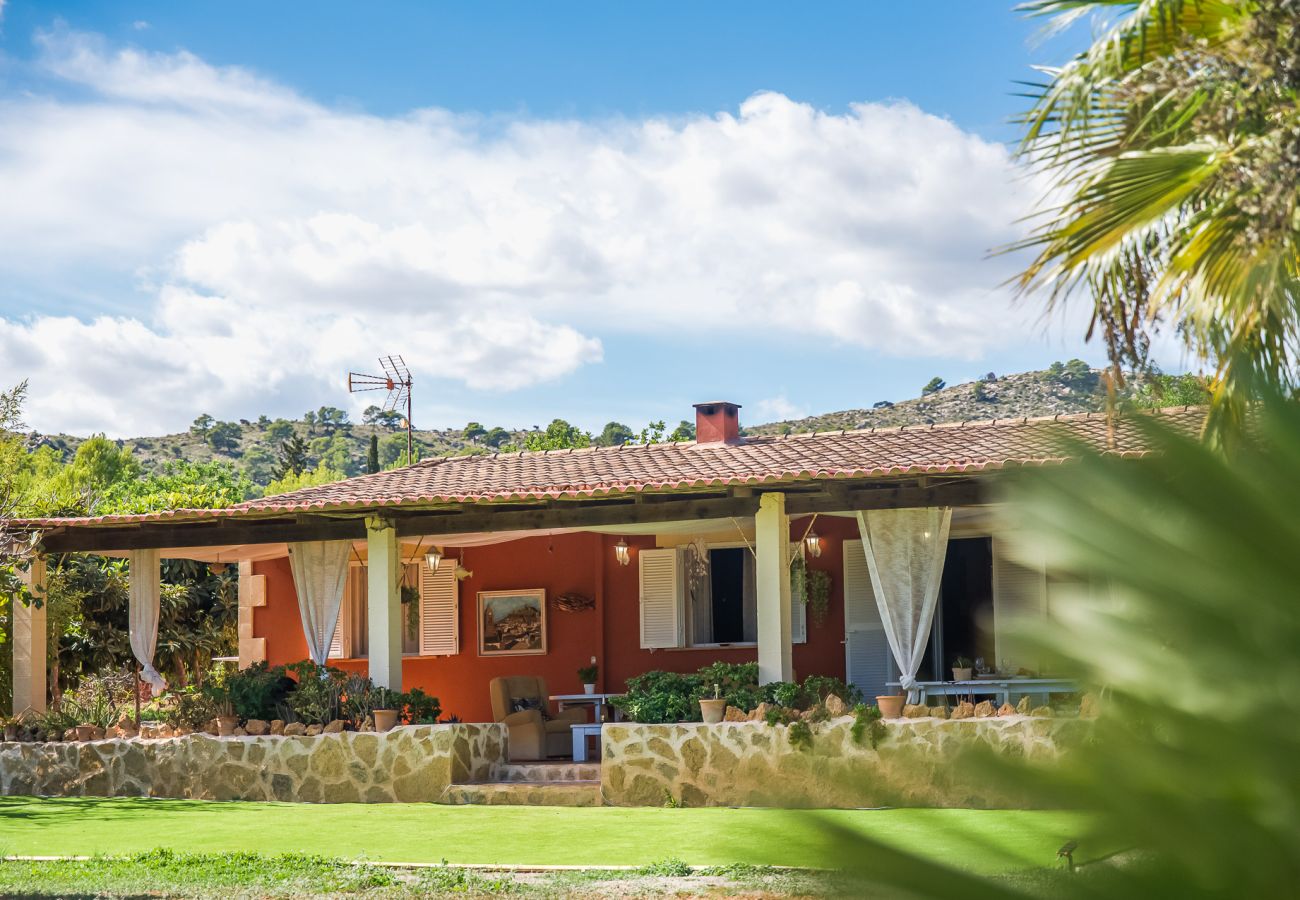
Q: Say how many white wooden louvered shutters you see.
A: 6